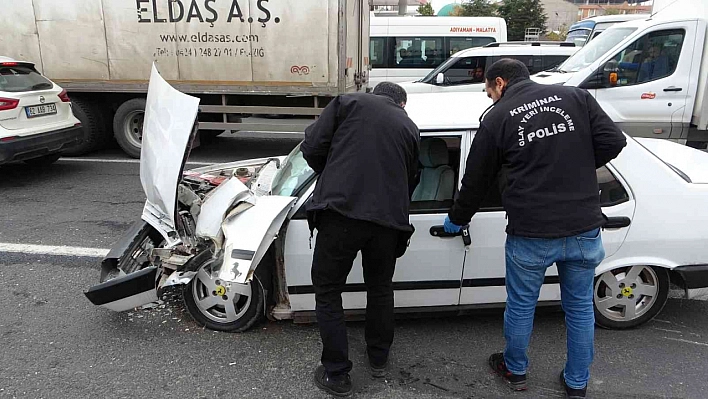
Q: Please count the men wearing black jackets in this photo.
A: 2